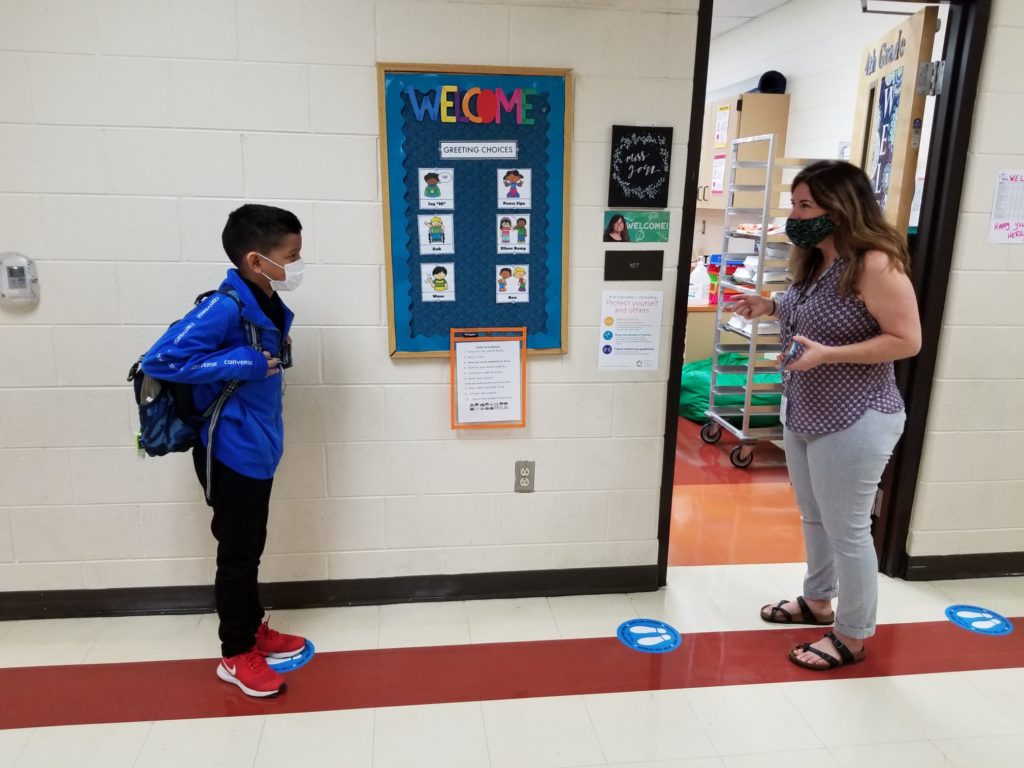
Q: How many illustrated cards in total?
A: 6